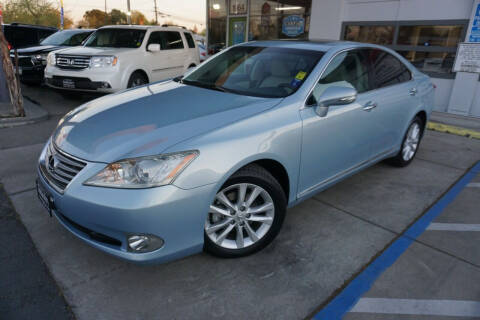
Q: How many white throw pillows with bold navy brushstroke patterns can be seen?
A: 0